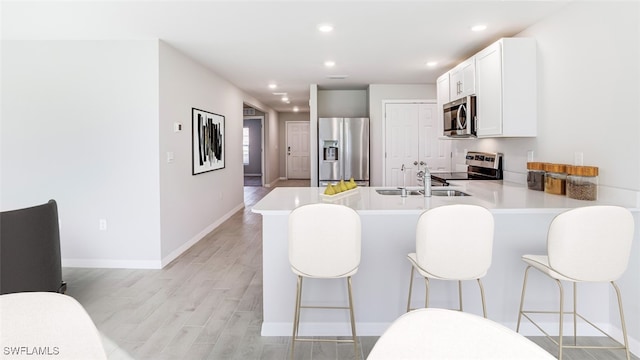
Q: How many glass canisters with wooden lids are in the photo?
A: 3